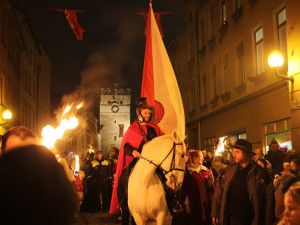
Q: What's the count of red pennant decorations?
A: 2